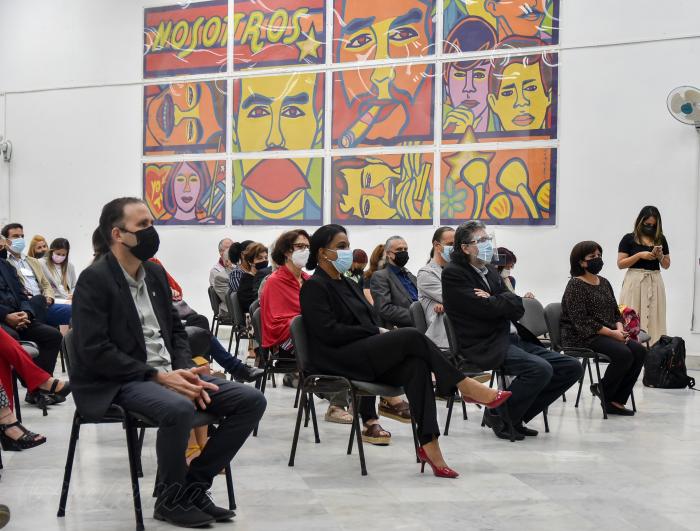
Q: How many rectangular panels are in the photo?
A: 12